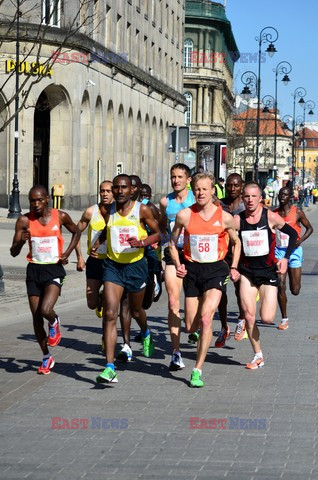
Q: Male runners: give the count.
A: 10